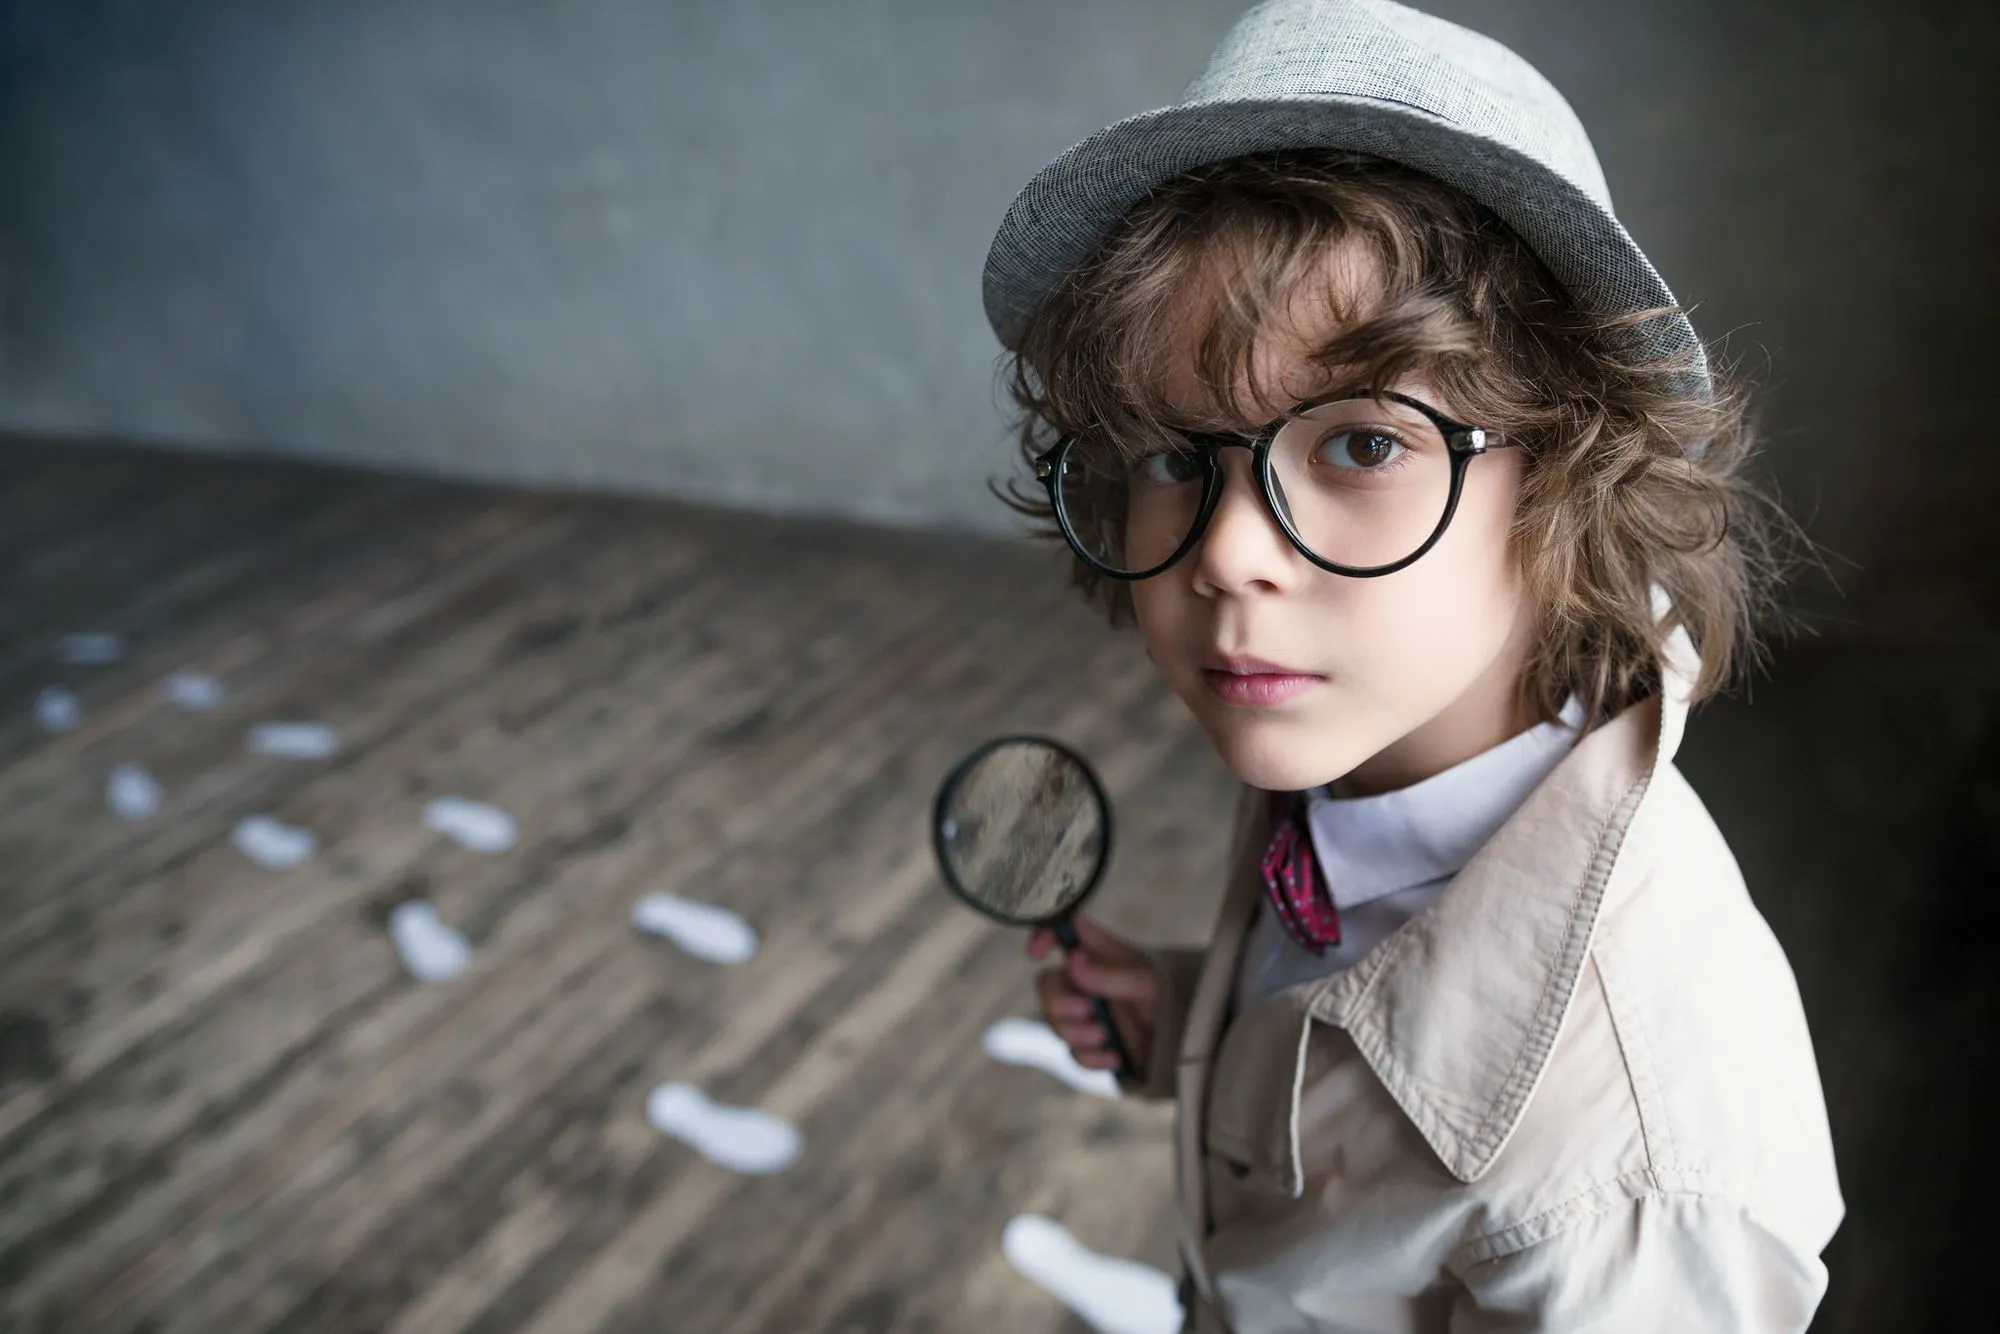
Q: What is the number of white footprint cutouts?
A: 12